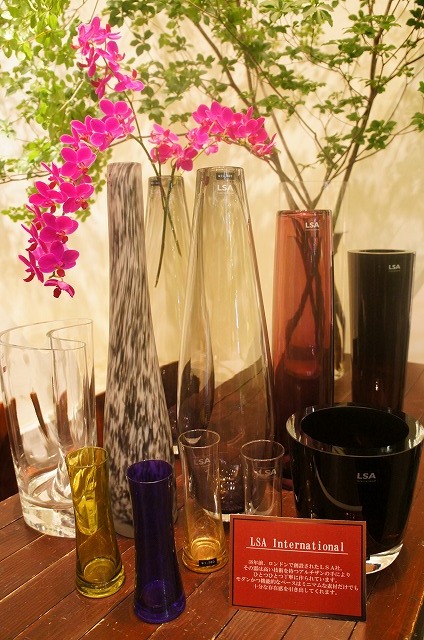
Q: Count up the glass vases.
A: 12